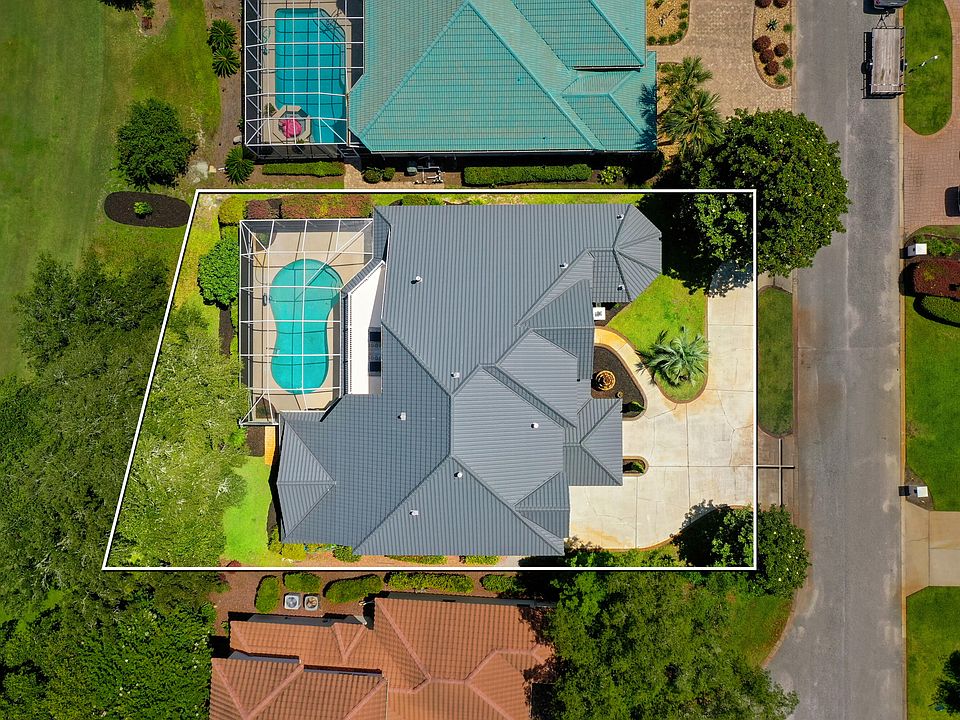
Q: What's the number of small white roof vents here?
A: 9